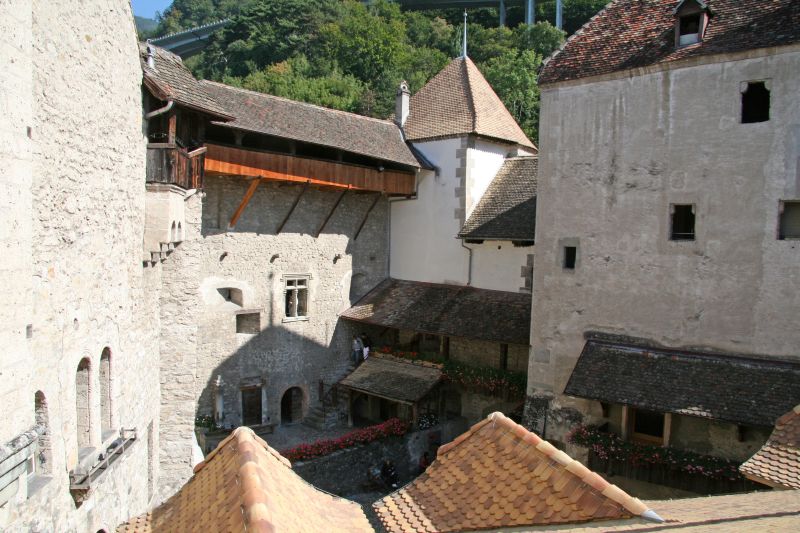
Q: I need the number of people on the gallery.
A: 2